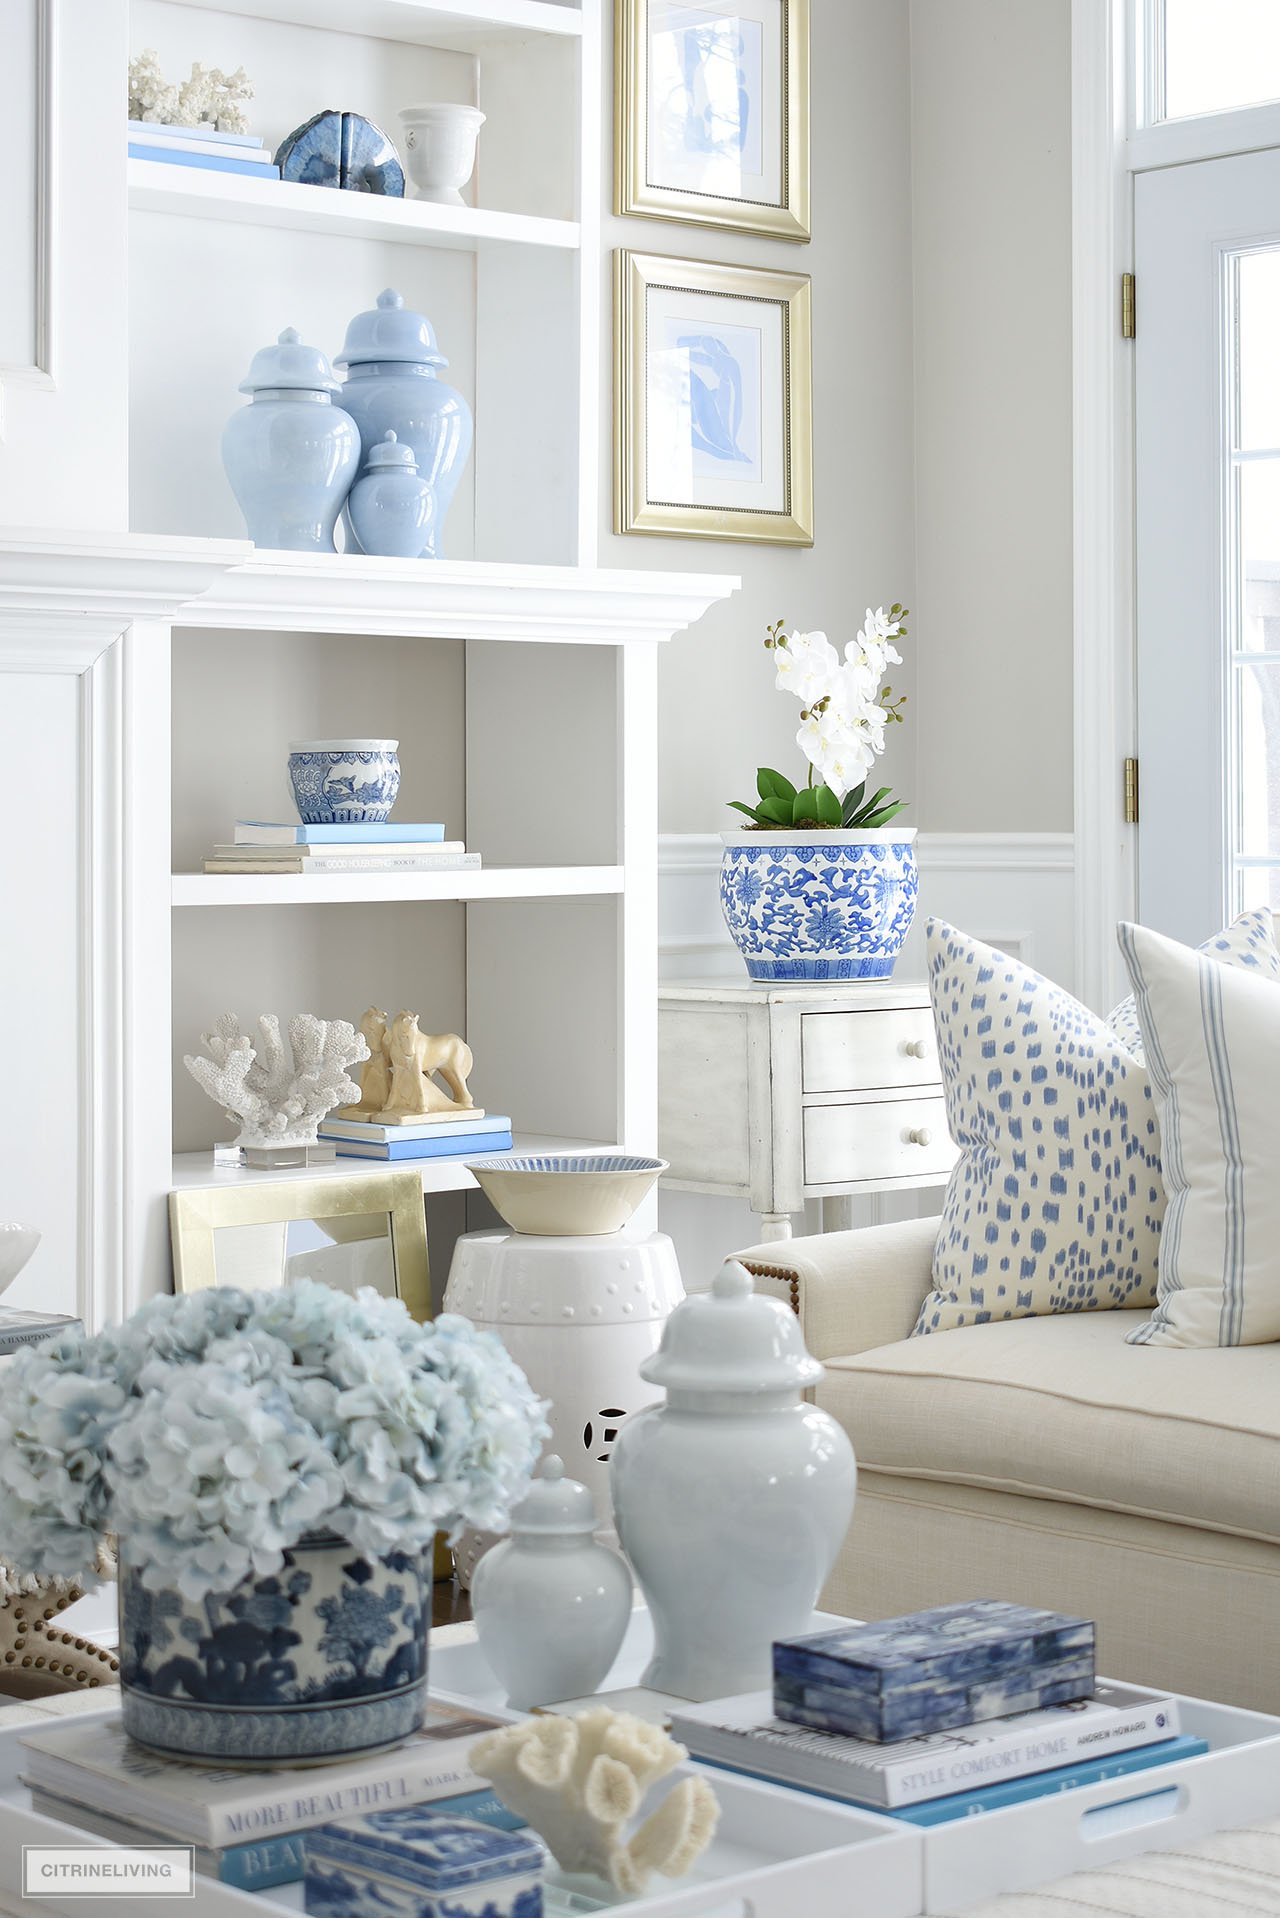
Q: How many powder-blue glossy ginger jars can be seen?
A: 3